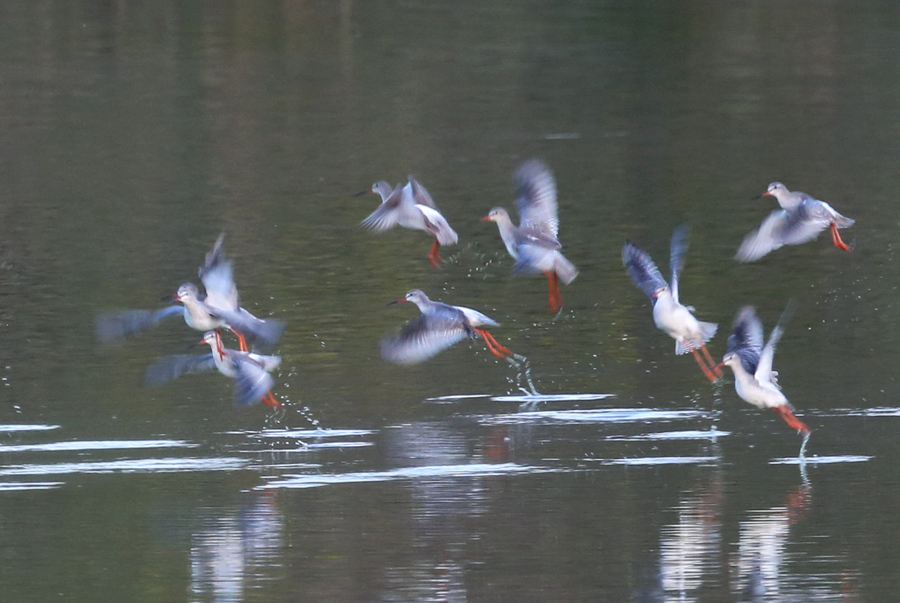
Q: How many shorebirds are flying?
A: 9